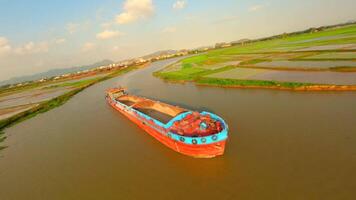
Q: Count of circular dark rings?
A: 5